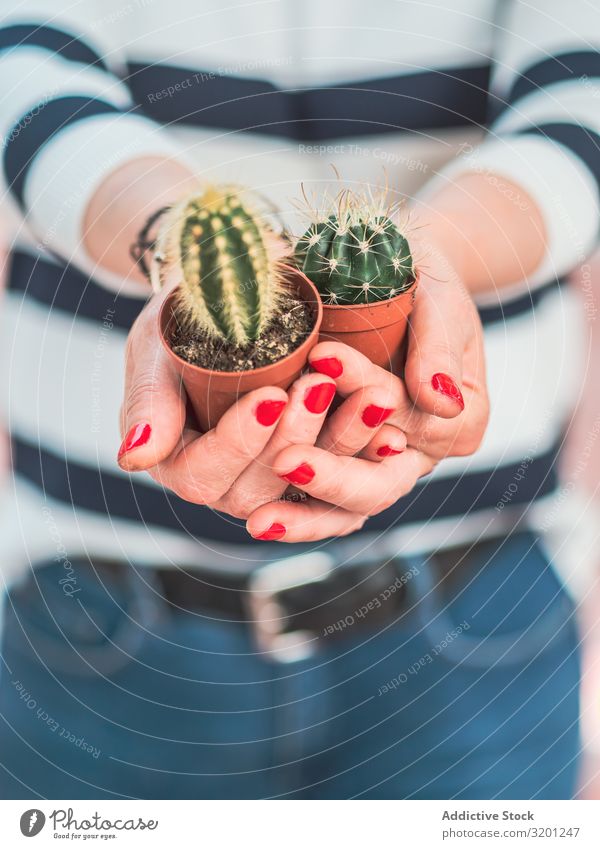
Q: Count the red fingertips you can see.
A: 9